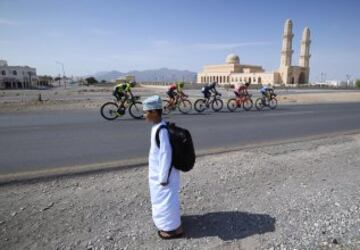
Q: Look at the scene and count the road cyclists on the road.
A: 5